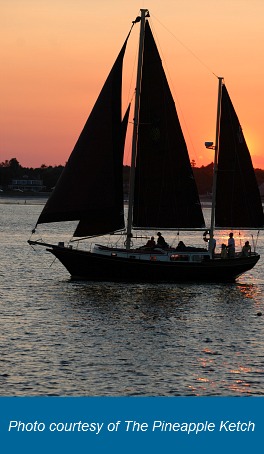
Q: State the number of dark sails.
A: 4